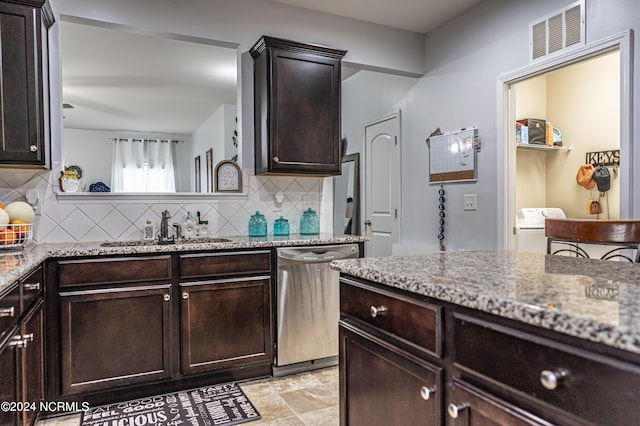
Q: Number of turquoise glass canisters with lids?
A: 3